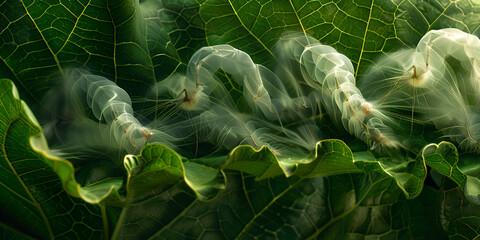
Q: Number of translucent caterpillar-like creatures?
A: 4